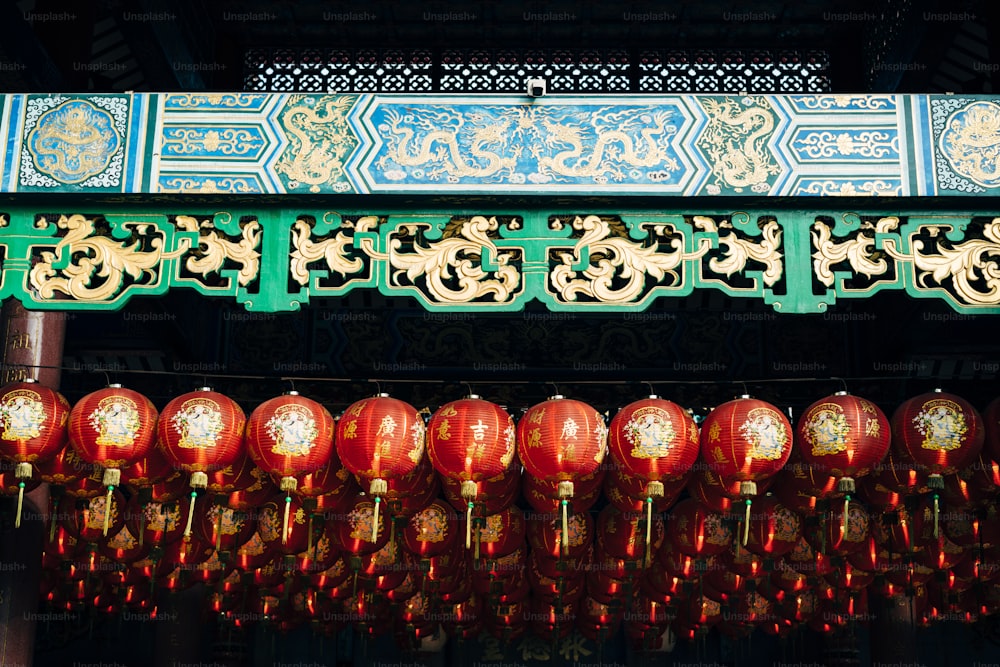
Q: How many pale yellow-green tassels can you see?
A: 11